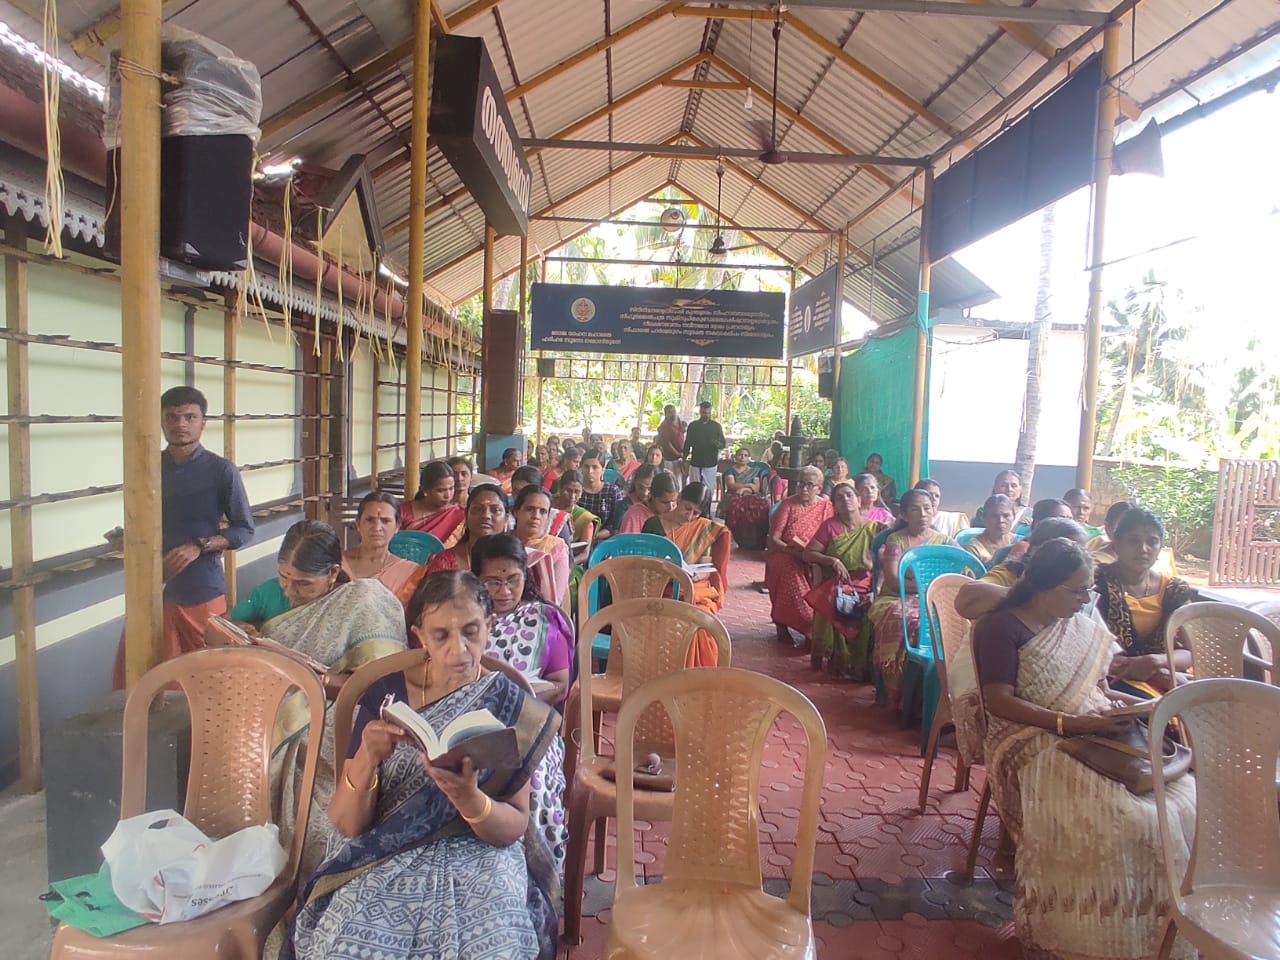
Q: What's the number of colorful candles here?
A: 0